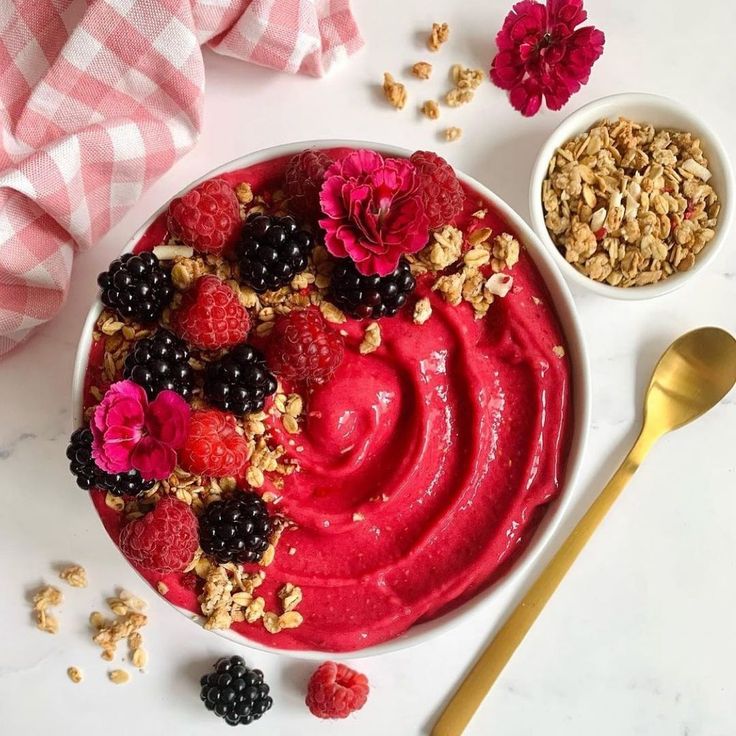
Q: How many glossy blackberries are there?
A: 8